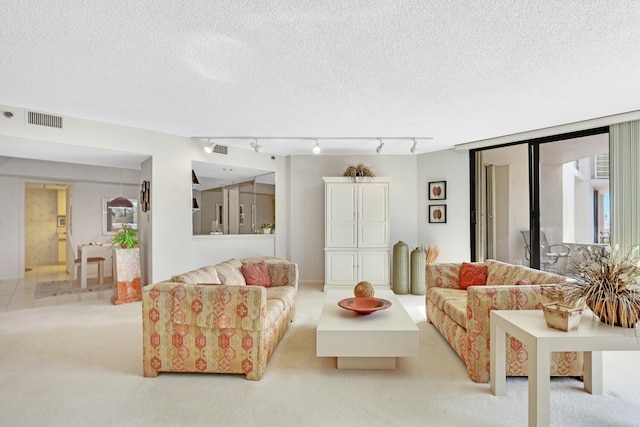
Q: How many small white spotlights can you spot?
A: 5